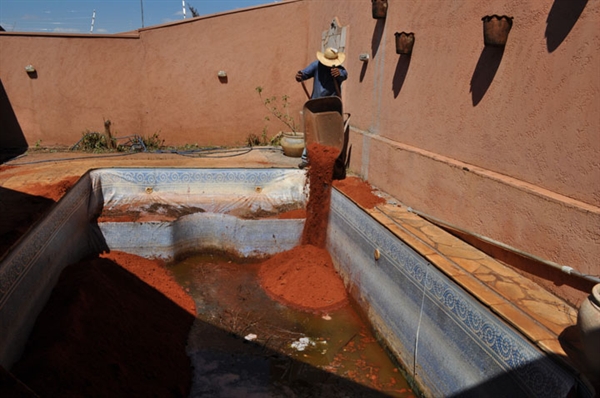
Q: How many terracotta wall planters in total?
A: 3